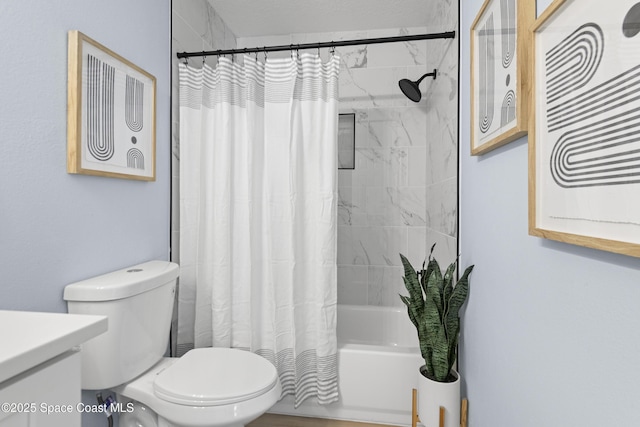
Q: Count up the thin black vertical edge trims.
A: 2